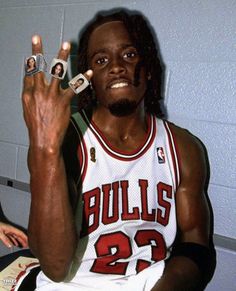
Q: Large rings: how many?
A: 3